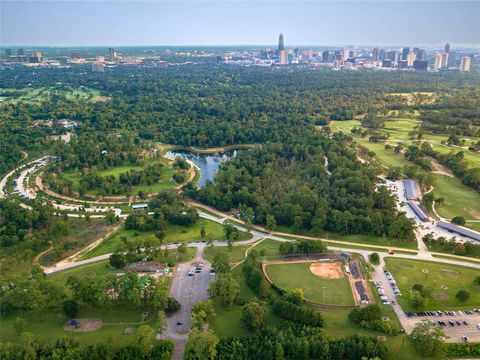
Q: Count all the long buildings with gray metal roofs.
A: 3